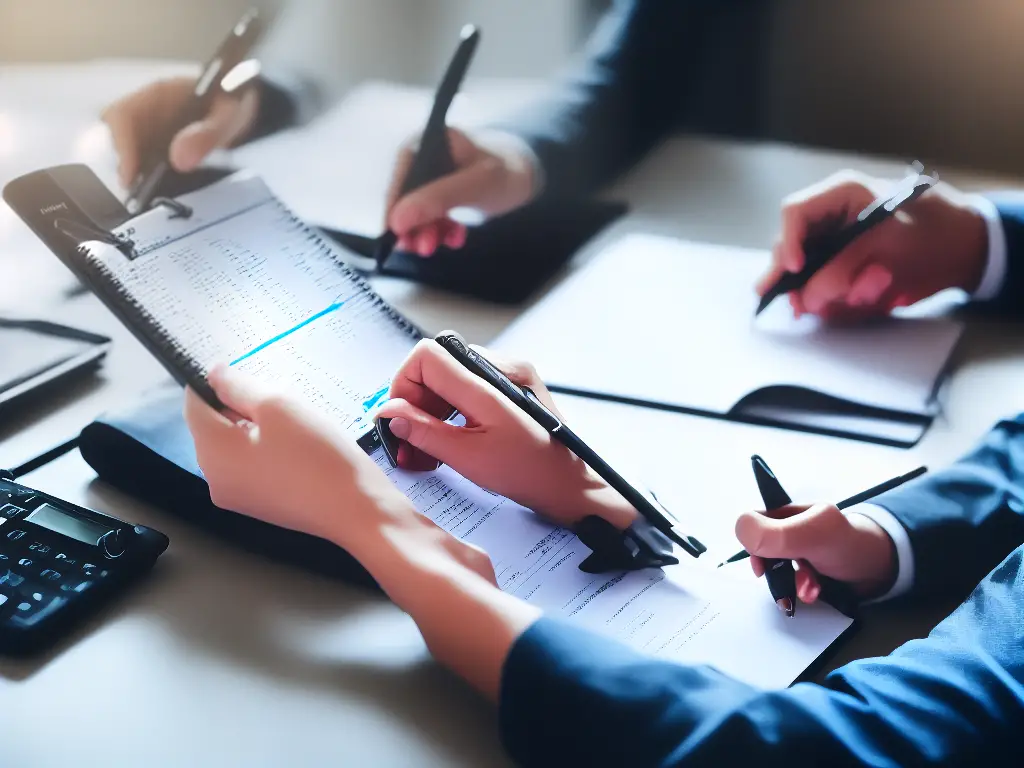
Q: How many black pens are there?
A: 6